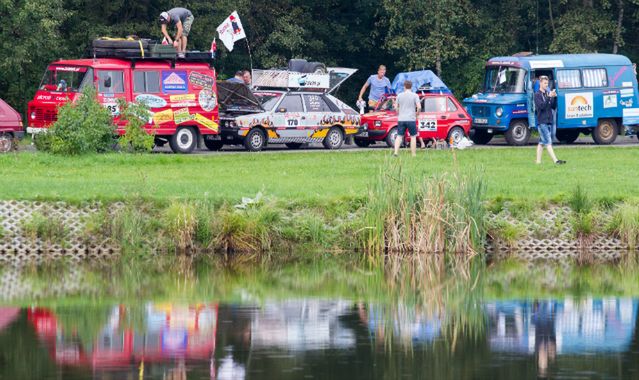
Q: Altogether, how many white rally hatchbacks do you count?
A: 1